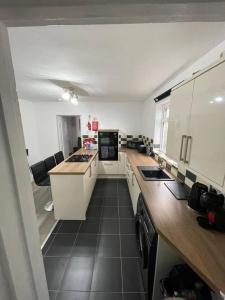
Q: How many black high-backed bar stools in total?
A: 3